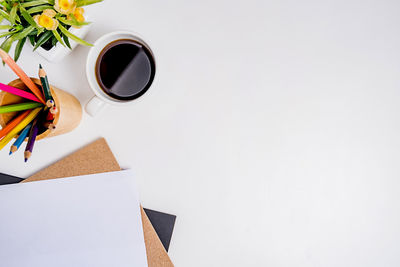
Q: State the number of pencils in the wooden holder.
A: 11